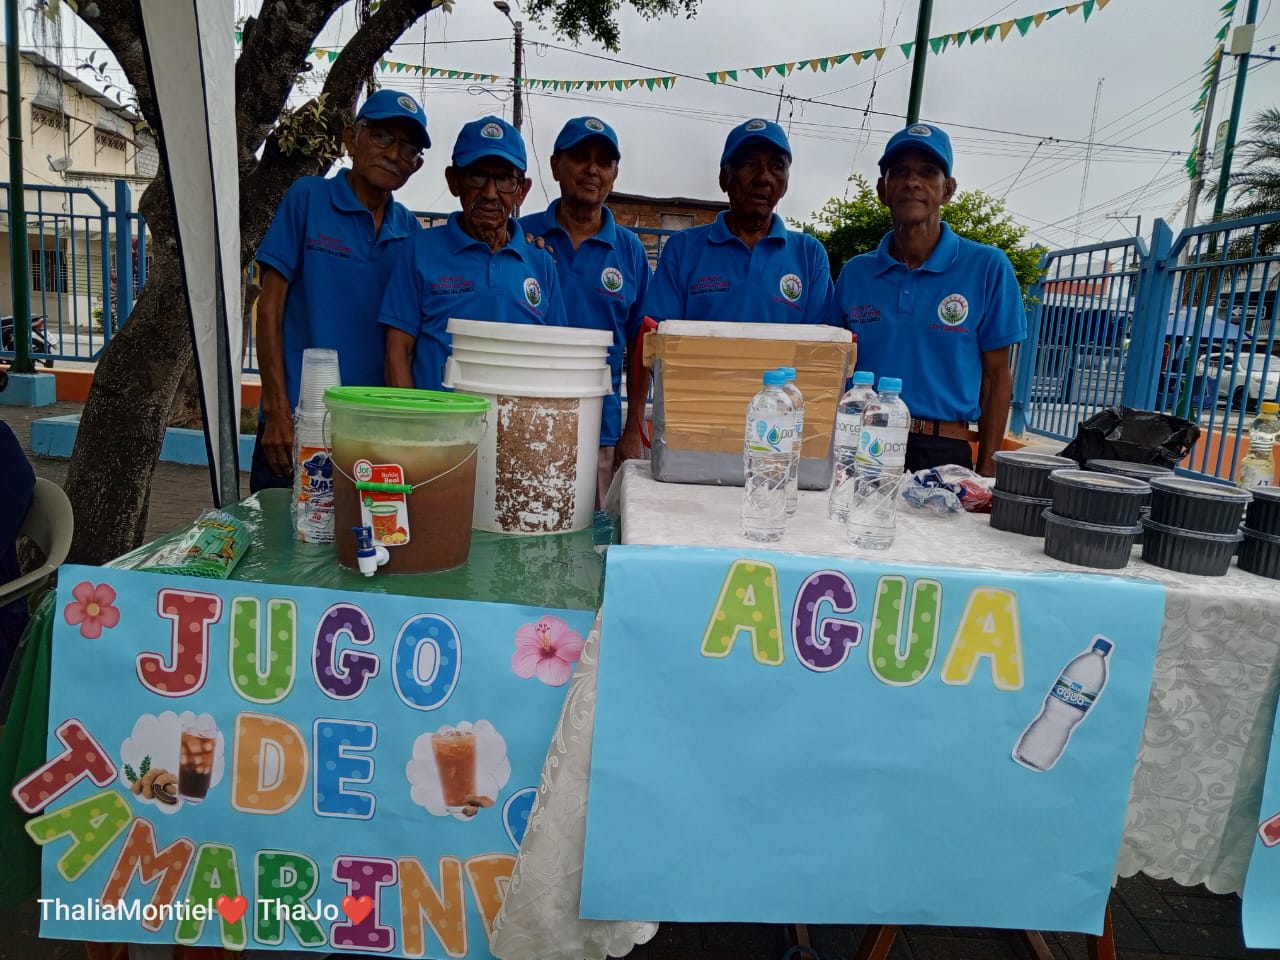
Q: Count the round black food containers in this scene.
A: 10